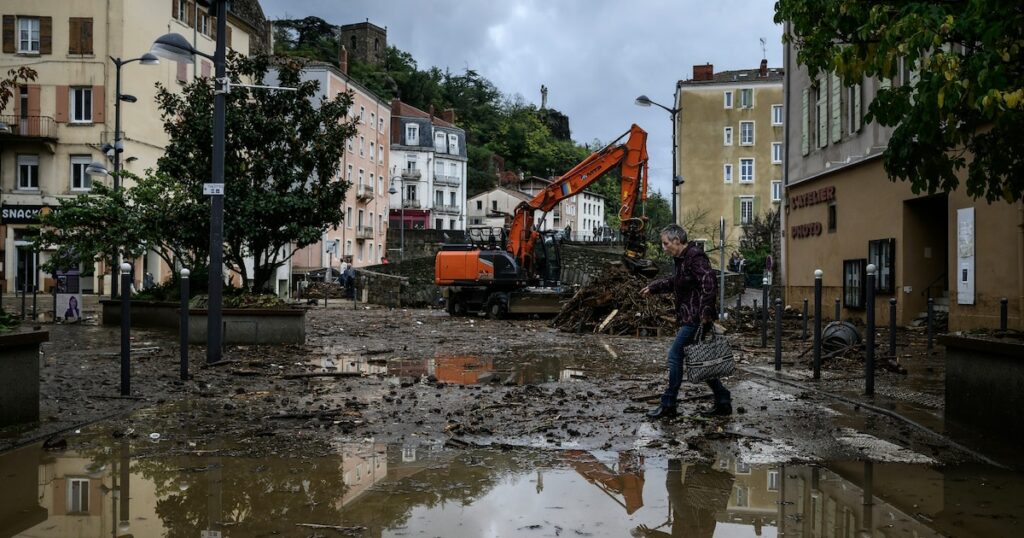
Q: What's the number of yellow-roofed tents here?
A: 0